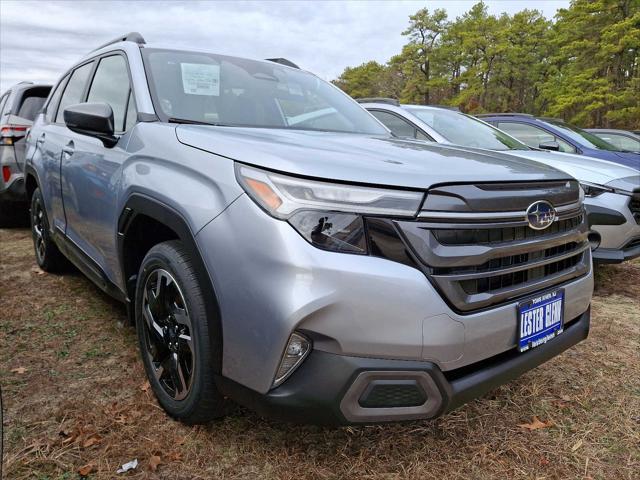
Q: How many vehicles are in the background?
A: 4